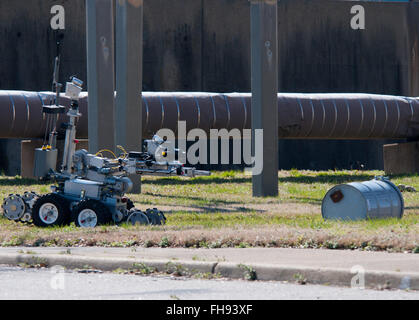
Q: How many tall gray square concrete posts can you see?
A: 3